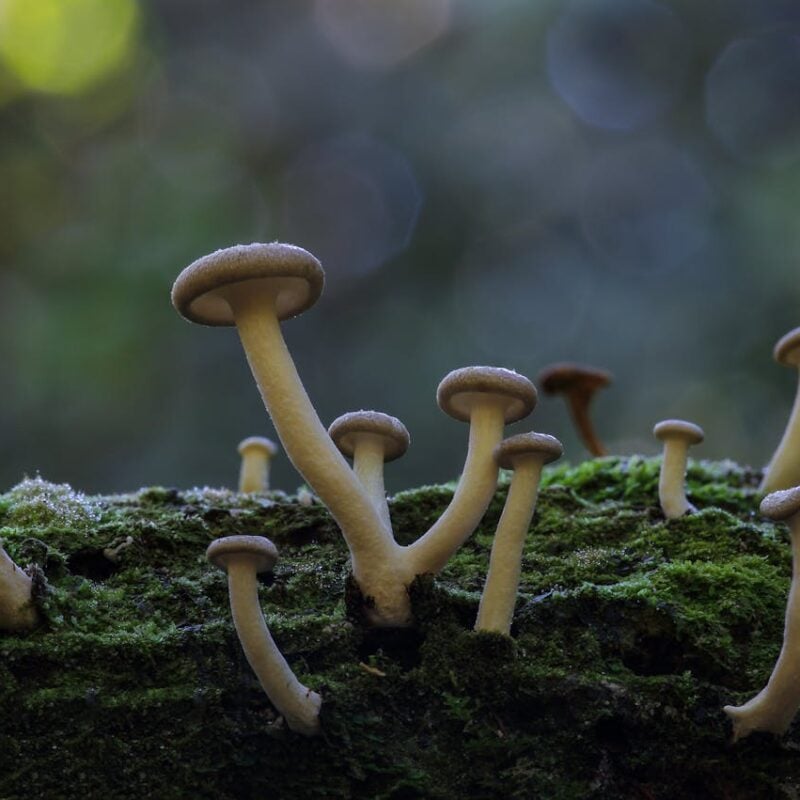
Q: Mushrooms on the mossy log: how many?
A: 11